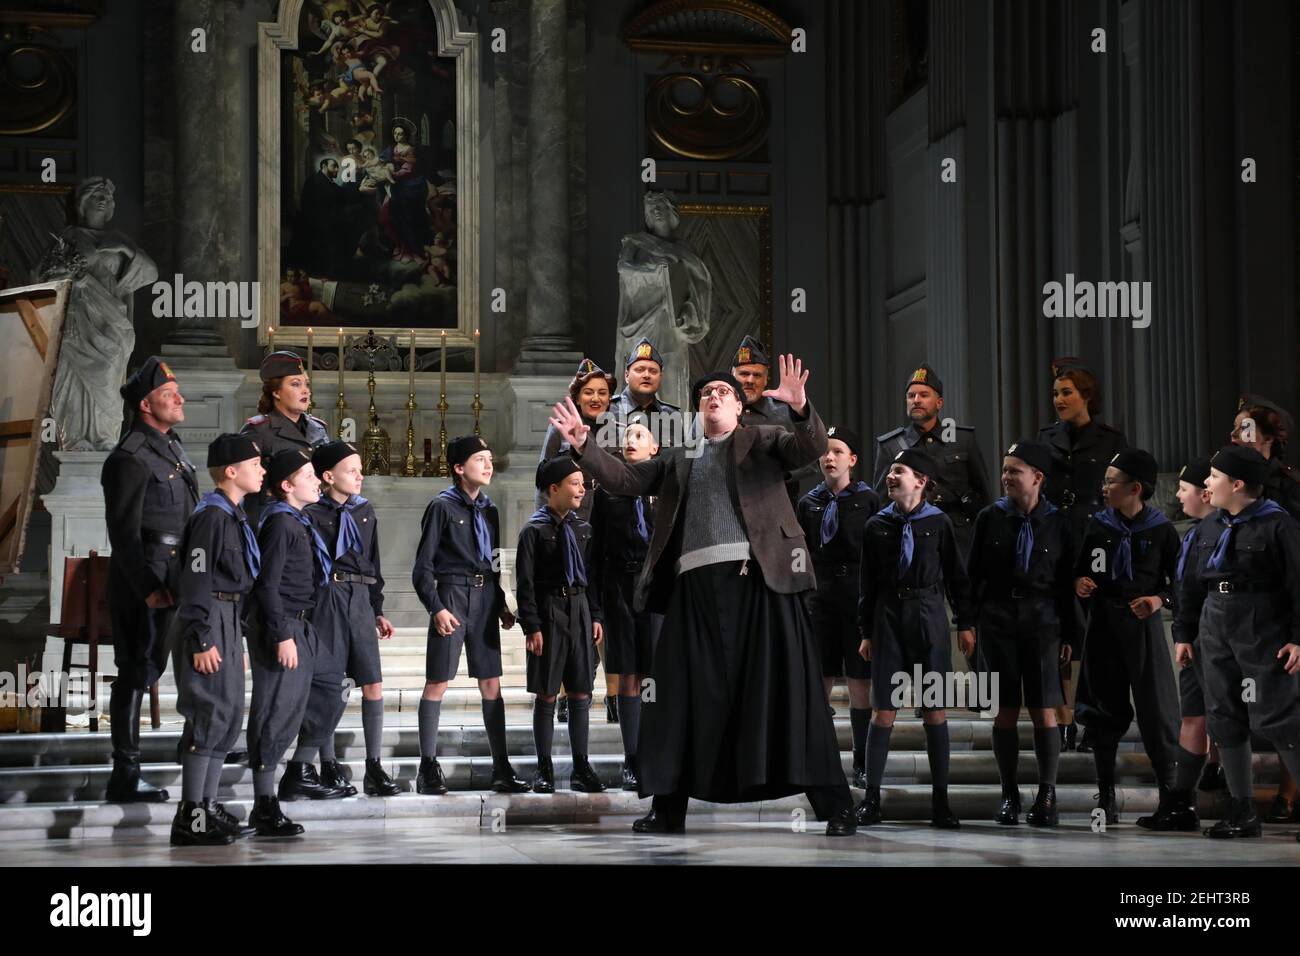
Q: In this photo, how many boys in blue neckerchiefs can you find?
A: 12